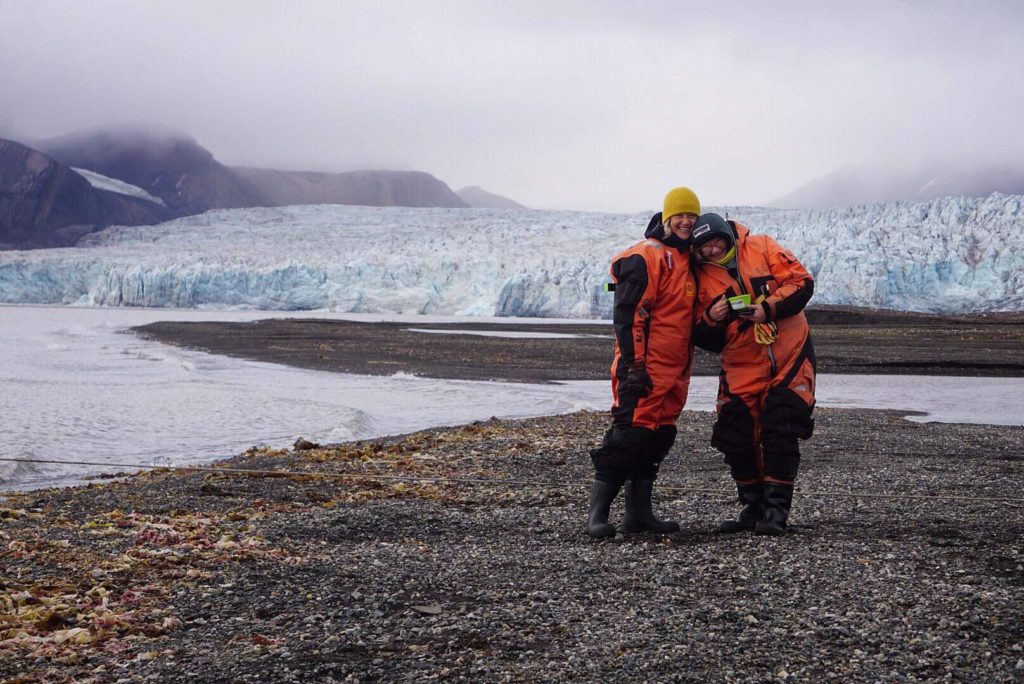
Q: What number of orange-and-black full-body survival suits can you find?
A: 2